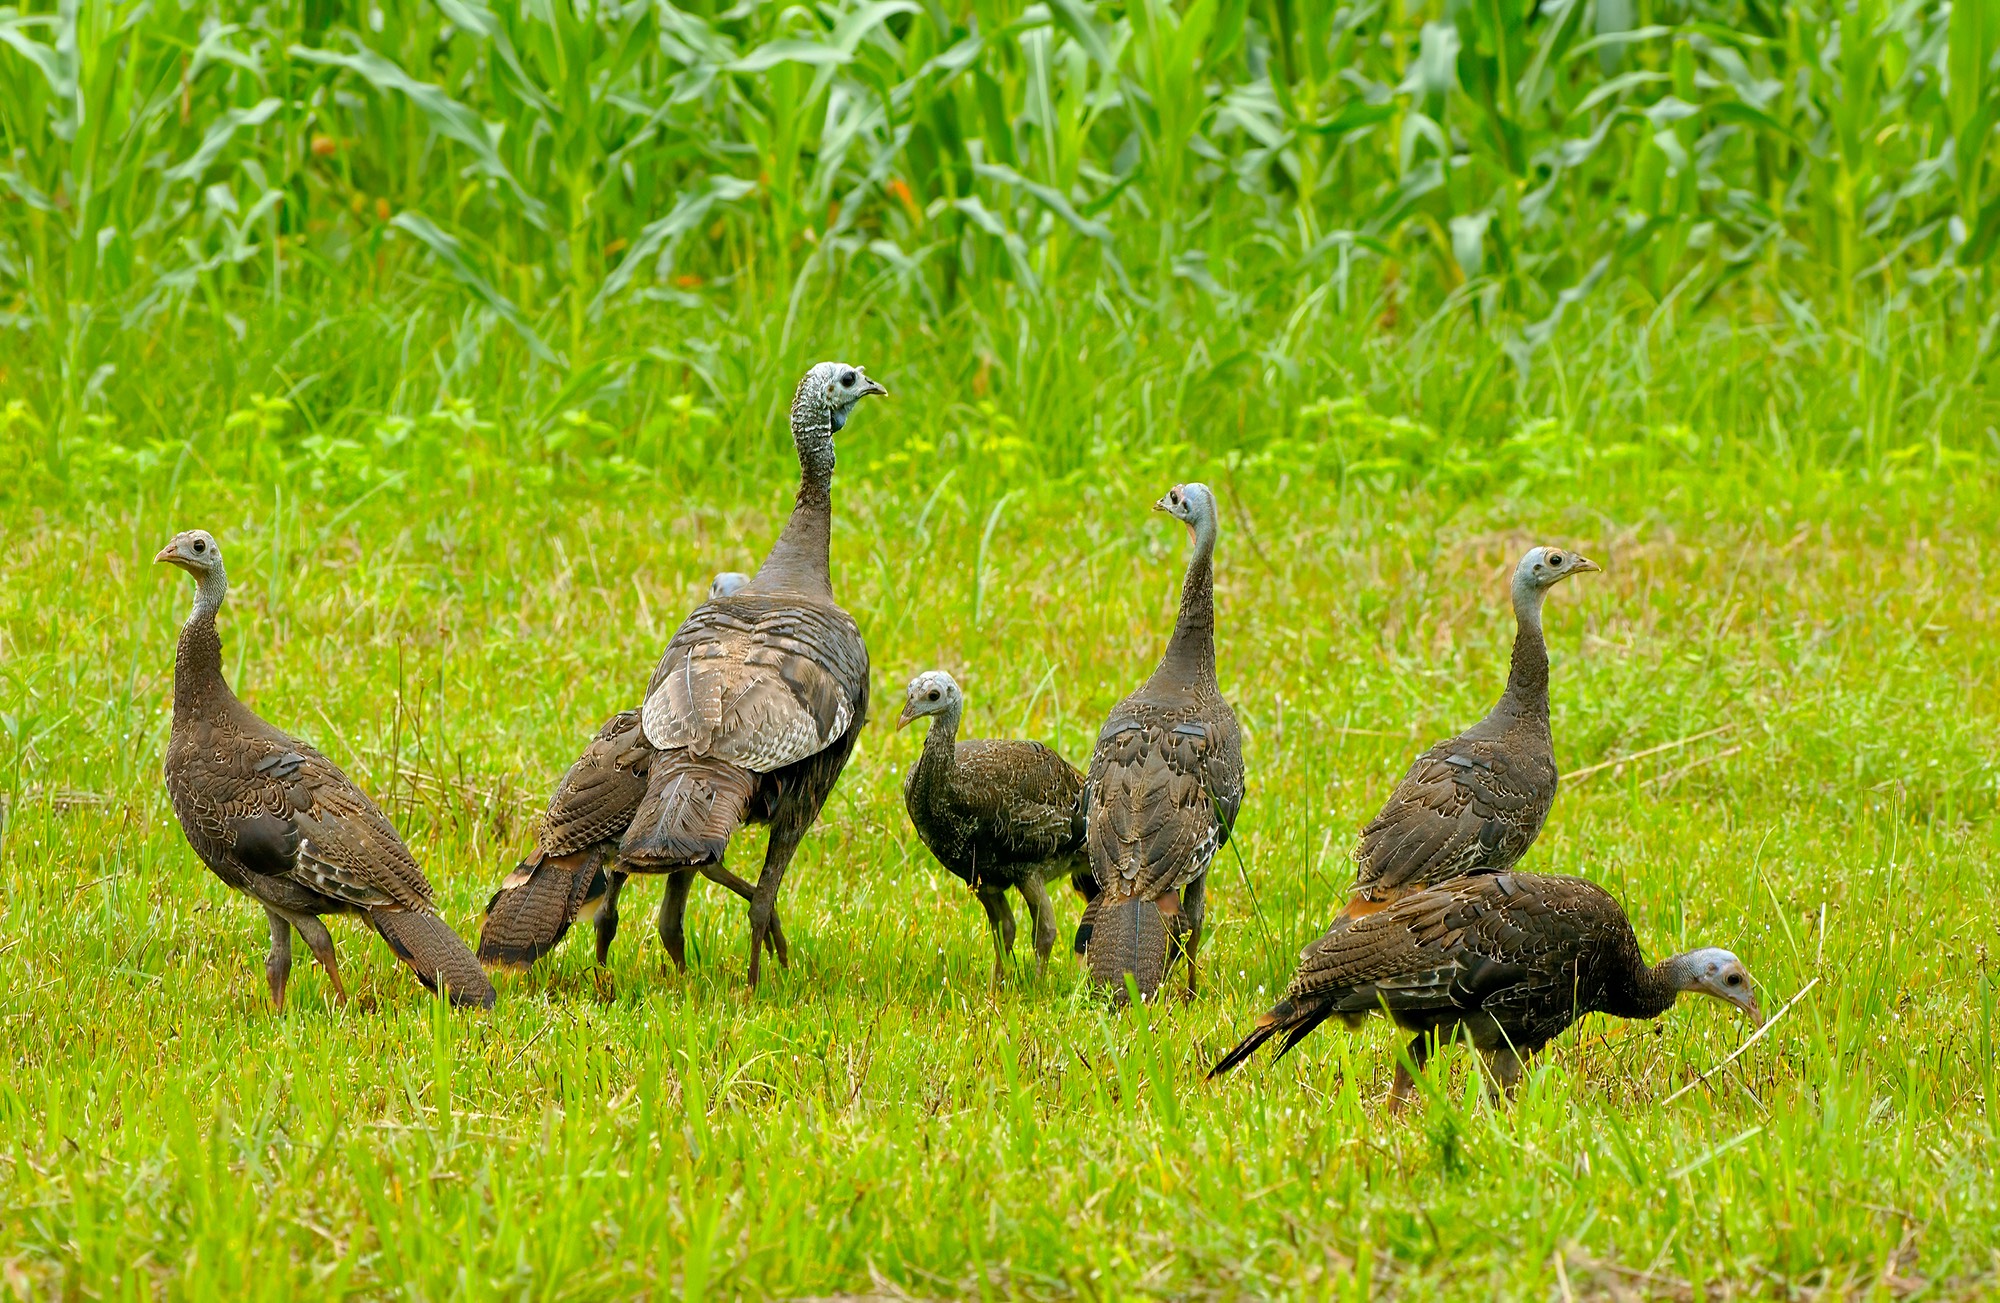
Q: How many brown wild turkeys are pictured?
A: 7